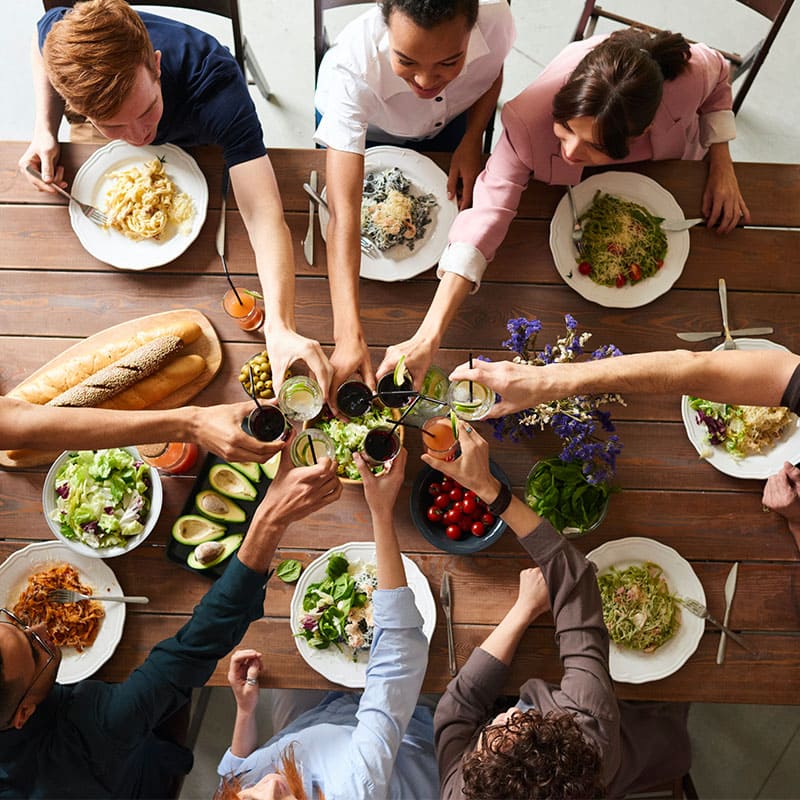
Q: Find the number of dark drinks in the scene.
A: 4